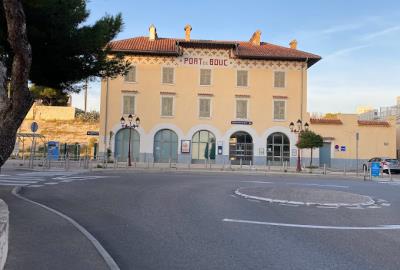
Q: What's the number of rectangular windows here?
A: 10